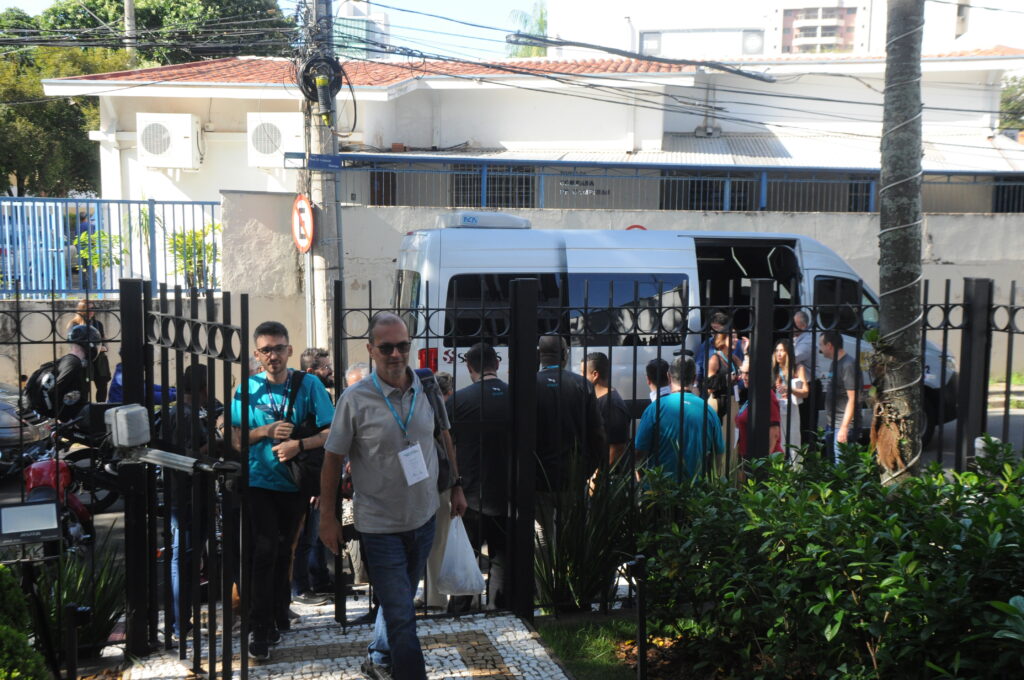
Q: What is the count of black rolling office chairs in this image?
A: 0